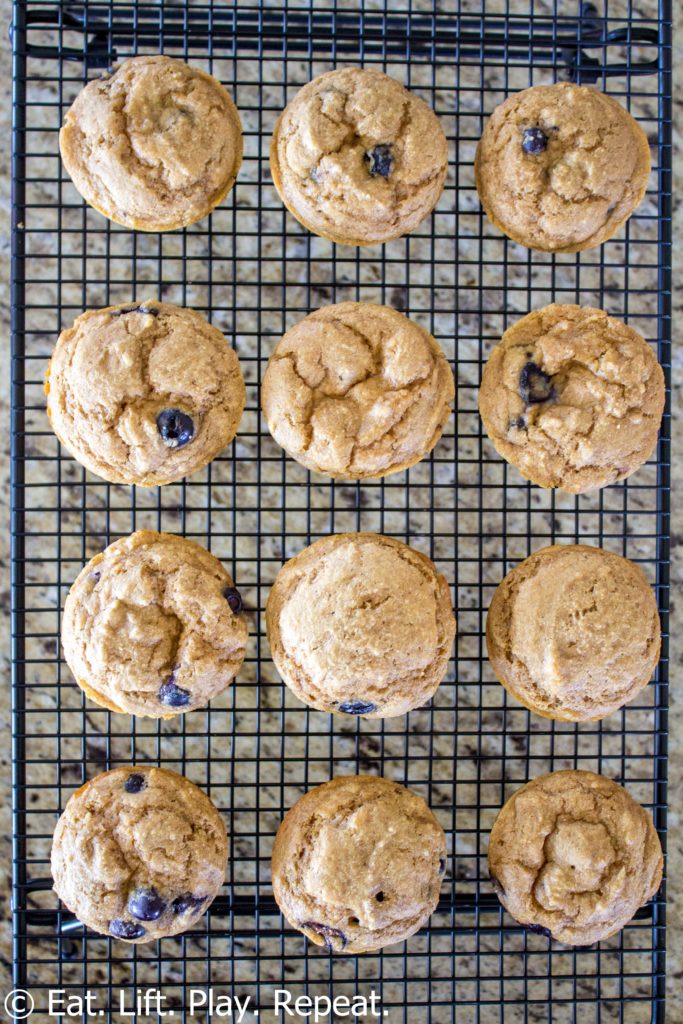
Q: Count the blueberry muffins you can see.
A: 12